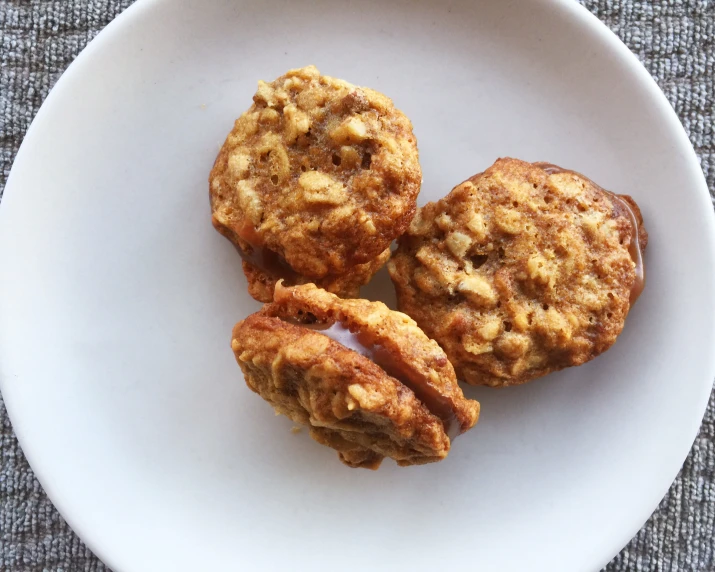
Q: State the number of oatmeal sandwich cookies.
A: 3